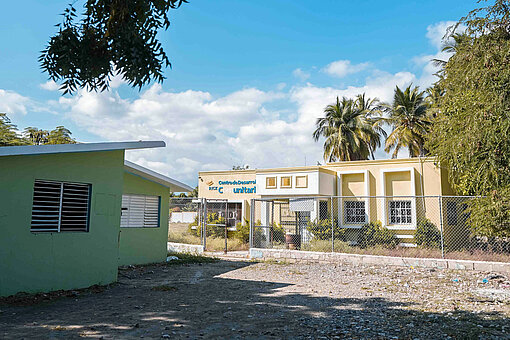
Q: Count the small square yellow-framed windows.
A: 3